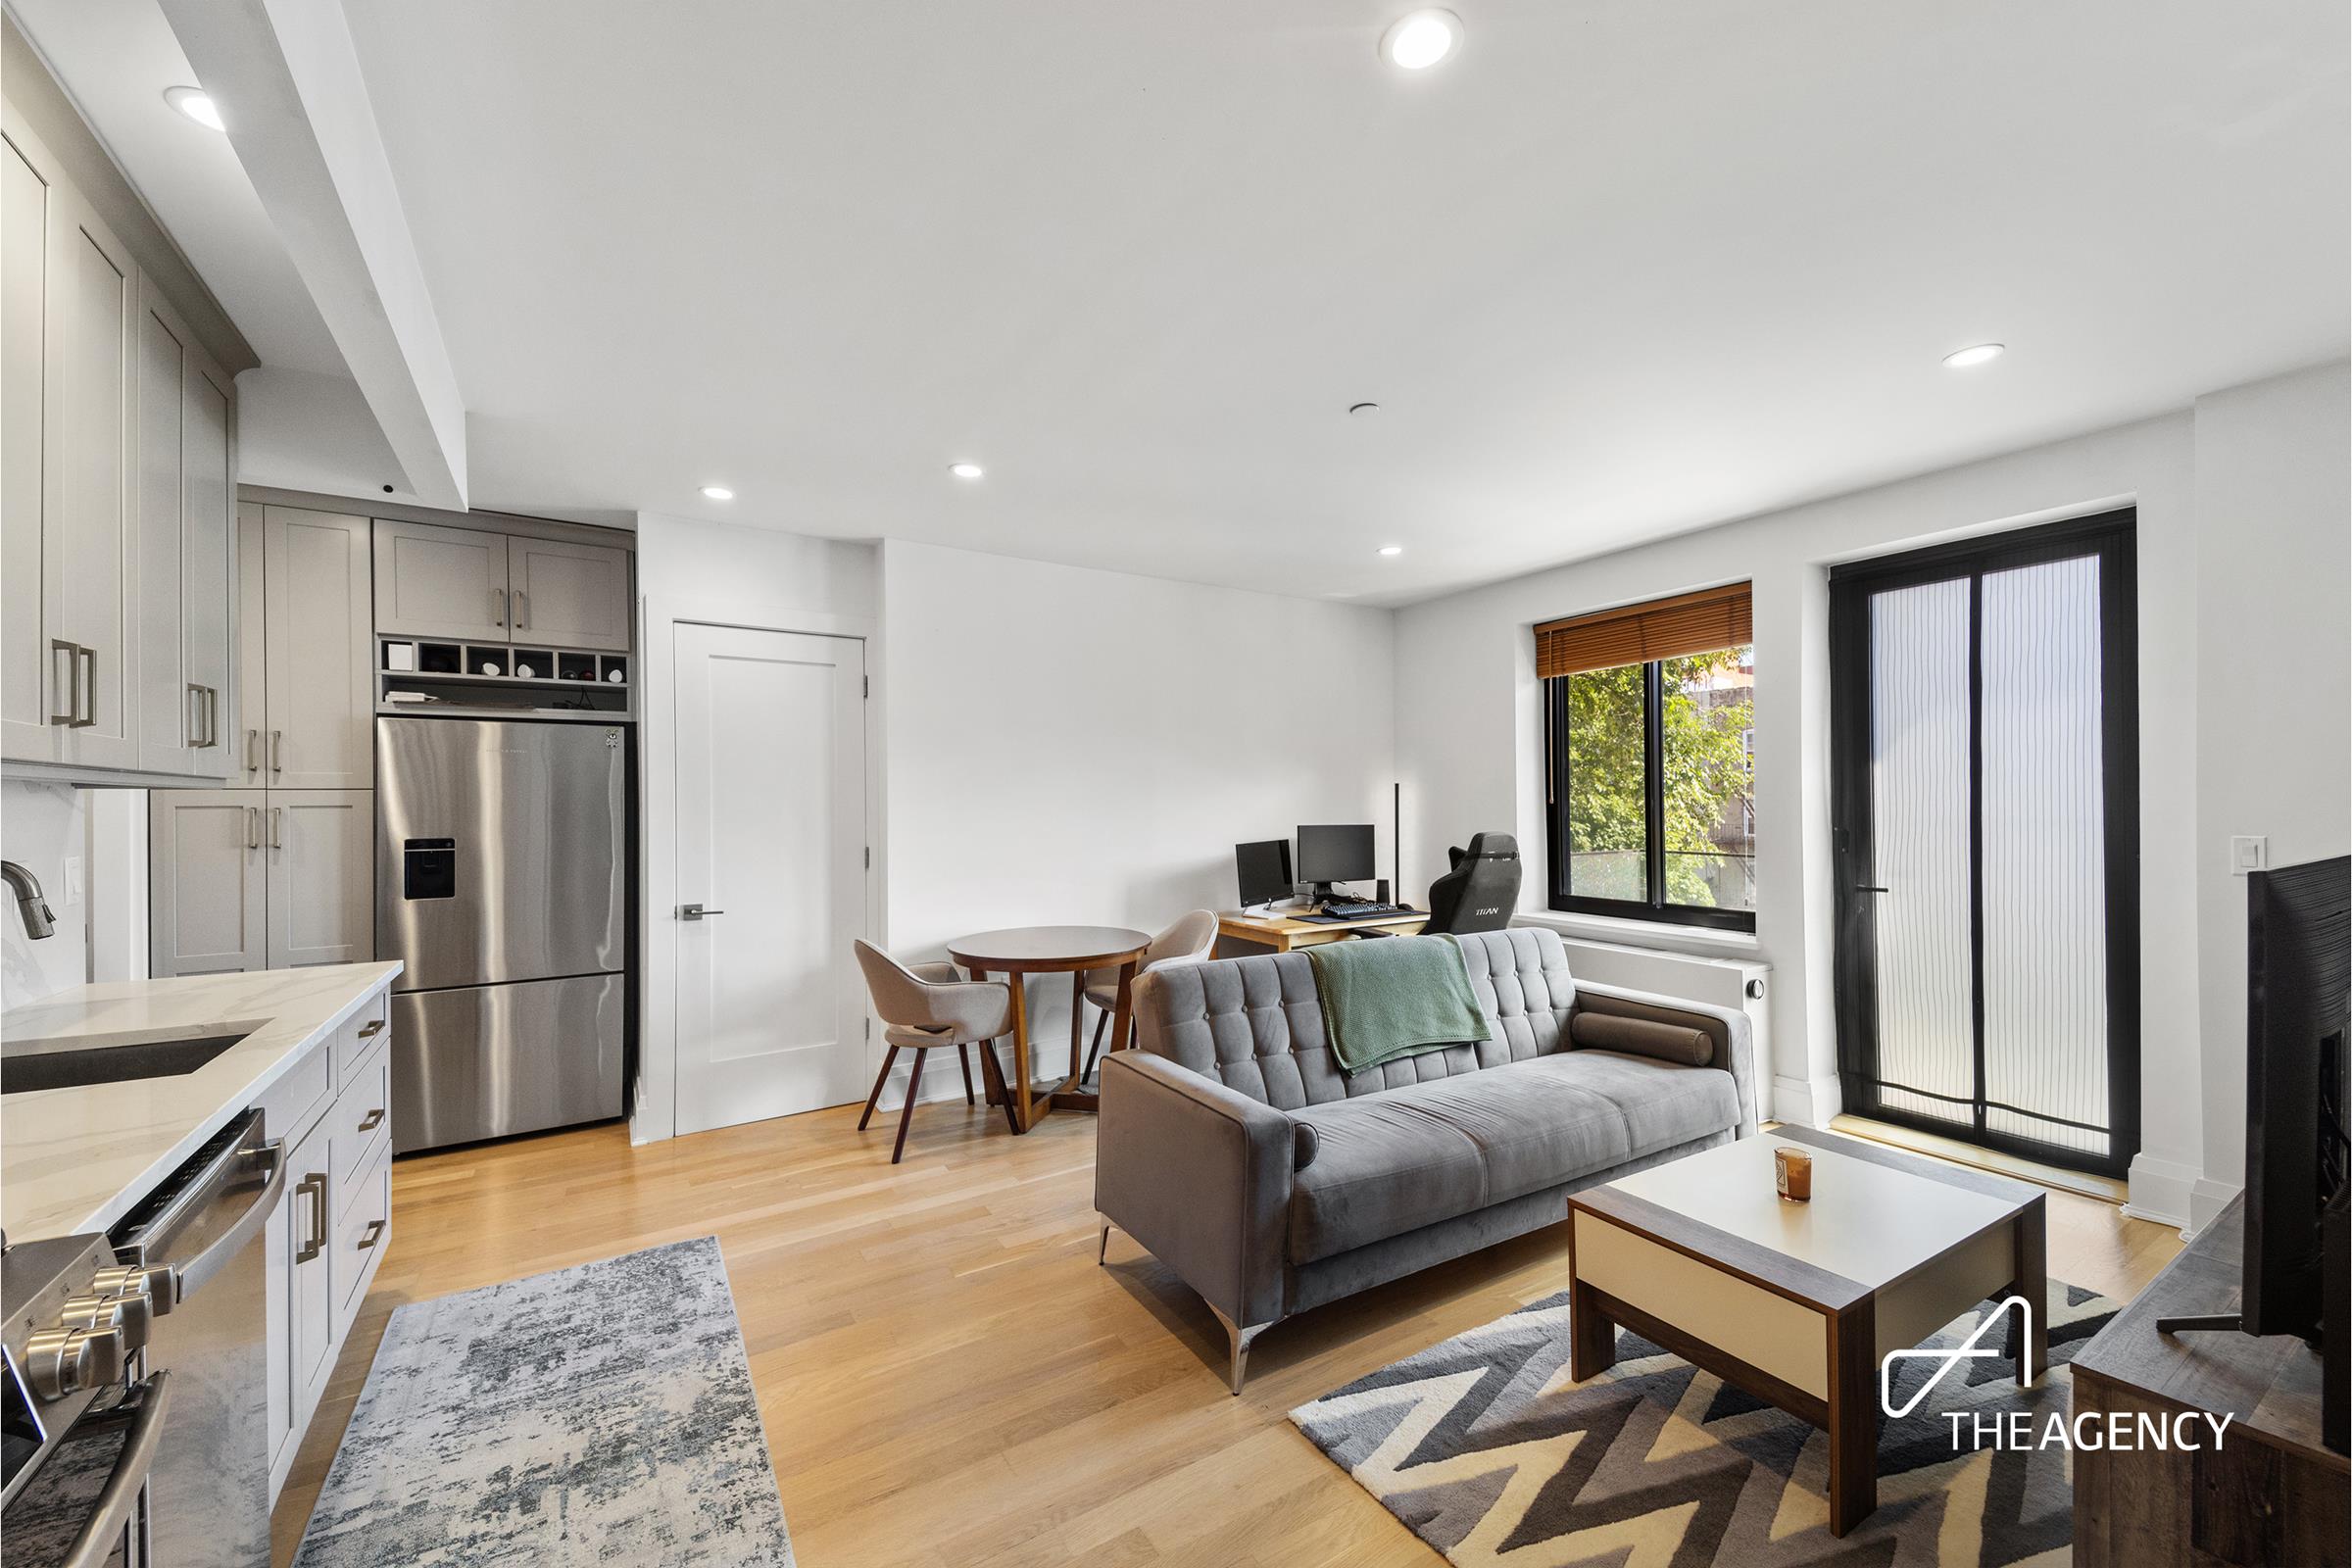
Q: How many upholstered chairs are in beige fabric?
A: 2